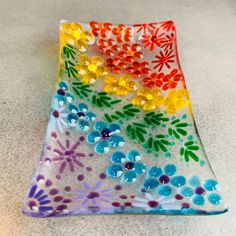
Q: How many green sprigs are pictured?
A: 10